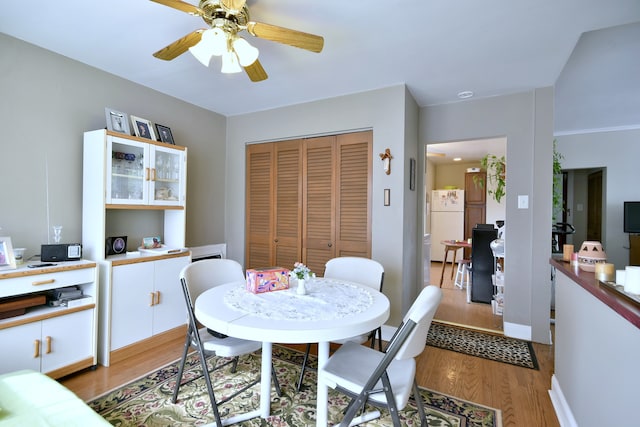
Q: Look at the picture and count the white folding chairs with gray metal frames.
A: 3